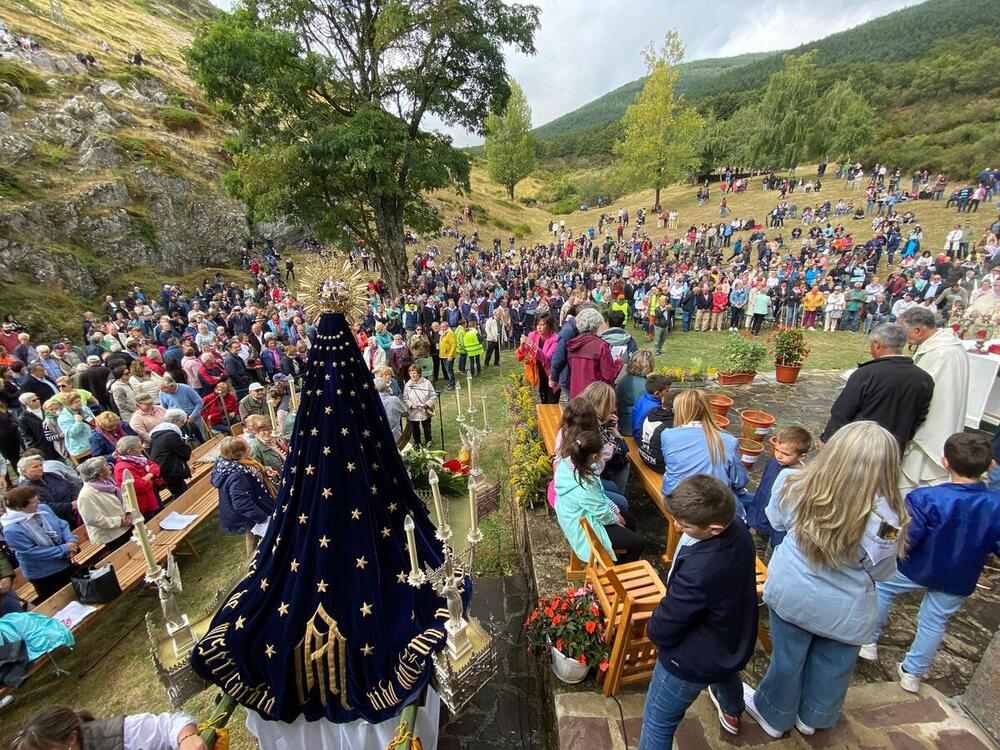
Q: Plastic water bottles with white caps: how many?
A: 0